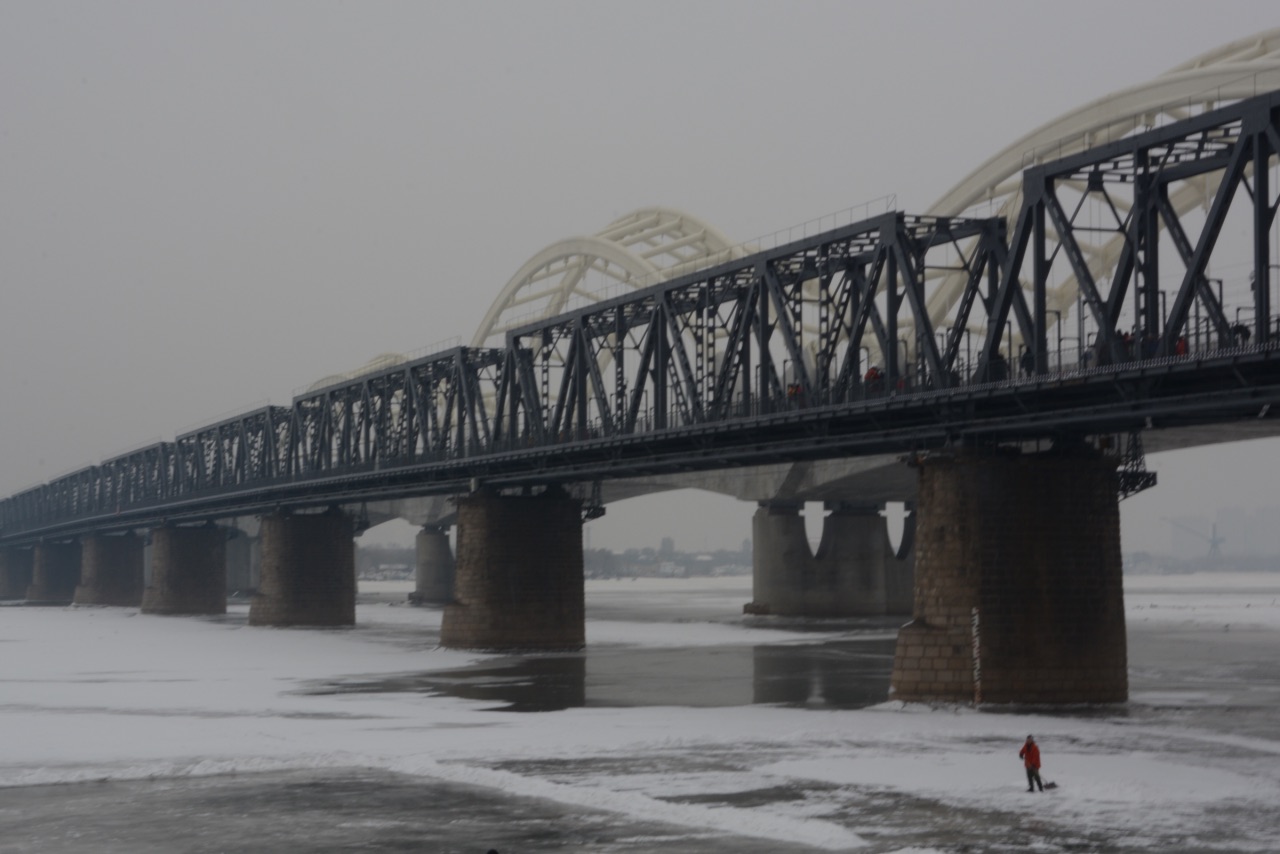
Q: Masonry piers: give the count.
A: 7